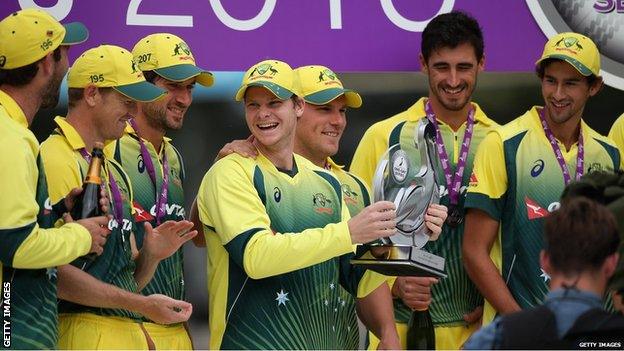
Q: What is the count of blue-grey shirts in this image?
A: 1